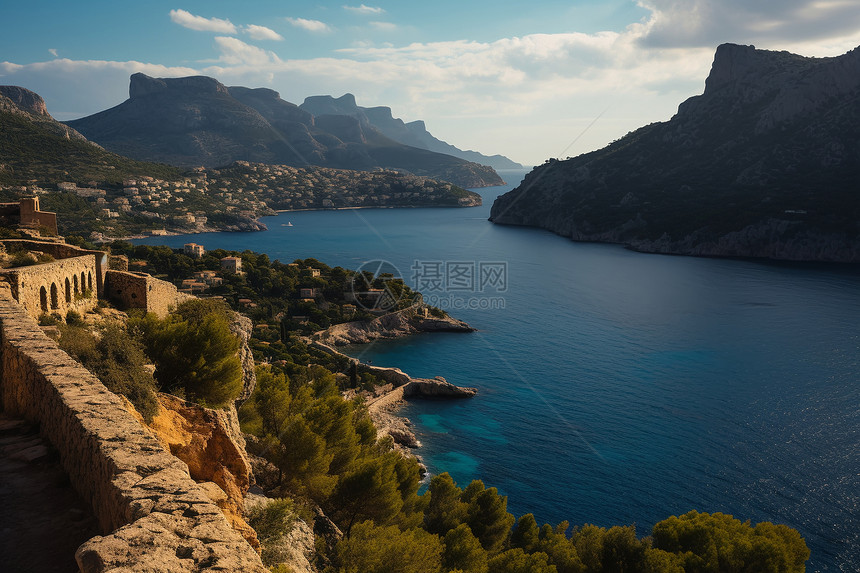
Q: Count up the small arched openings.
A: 6